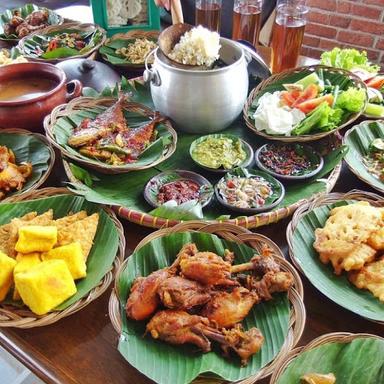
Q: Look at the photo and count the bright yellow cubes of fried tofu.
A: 5